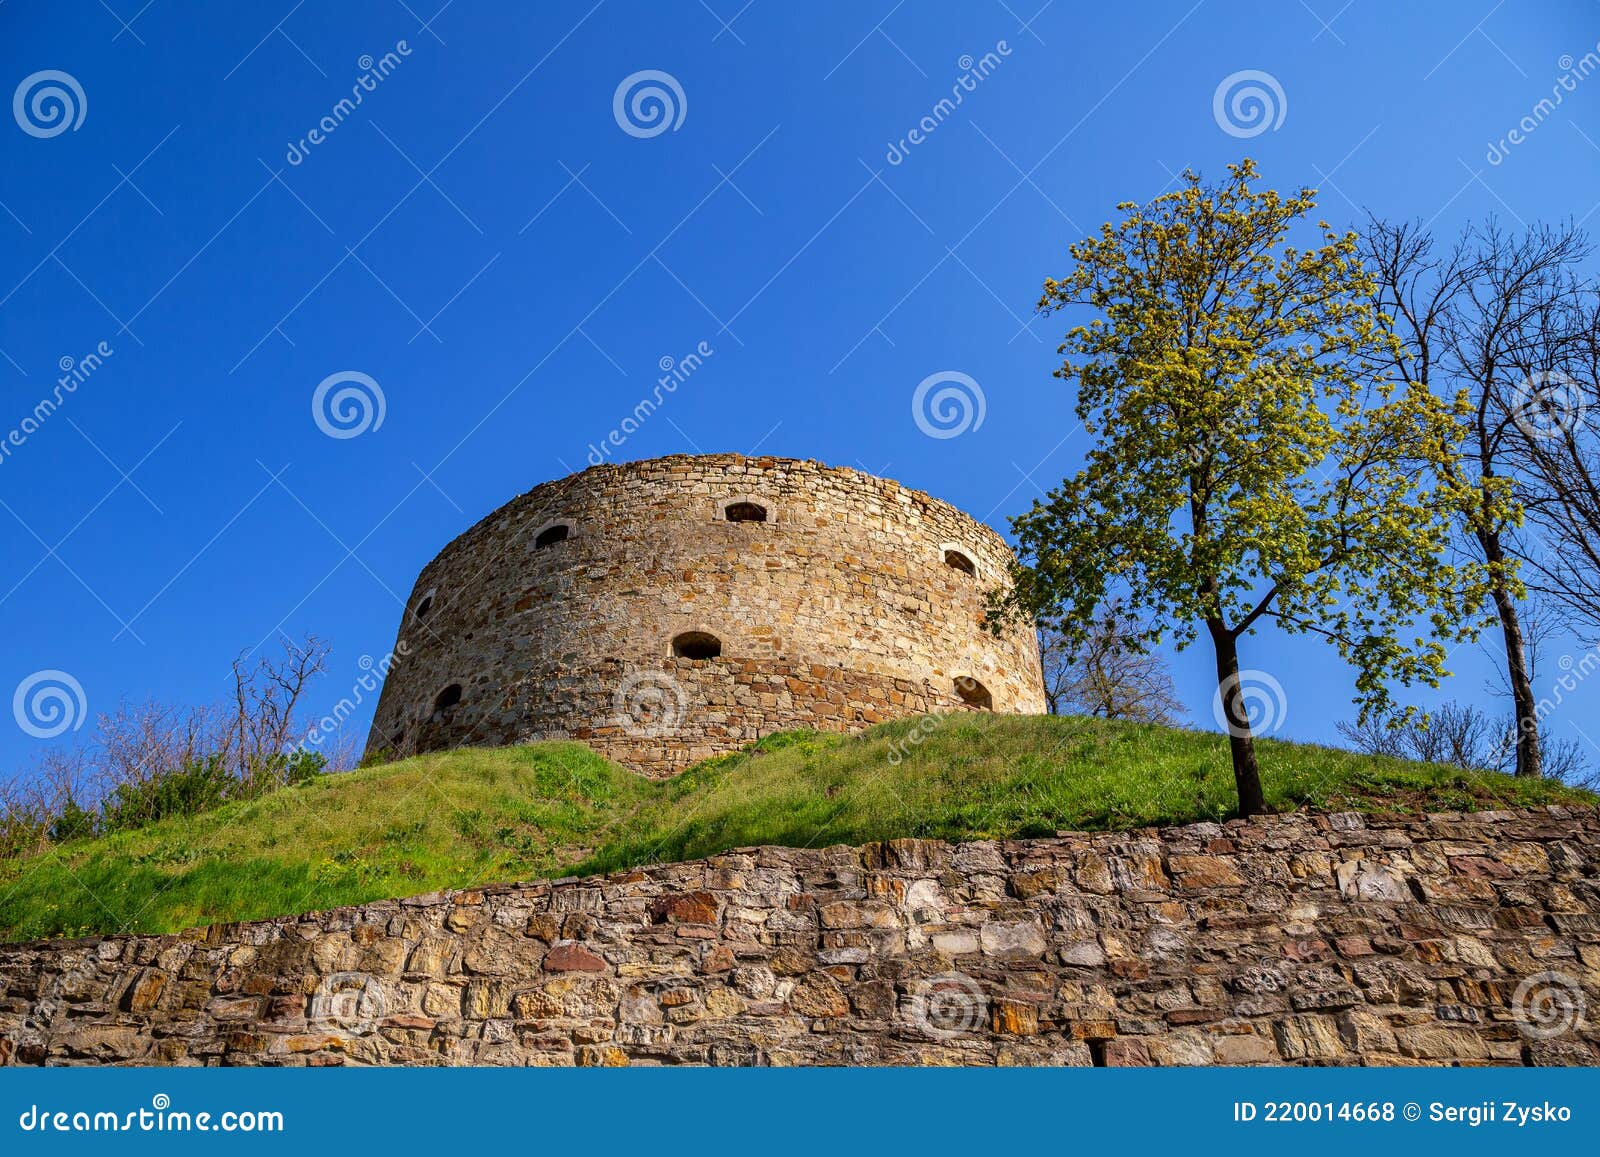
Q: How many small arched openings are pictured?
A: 7